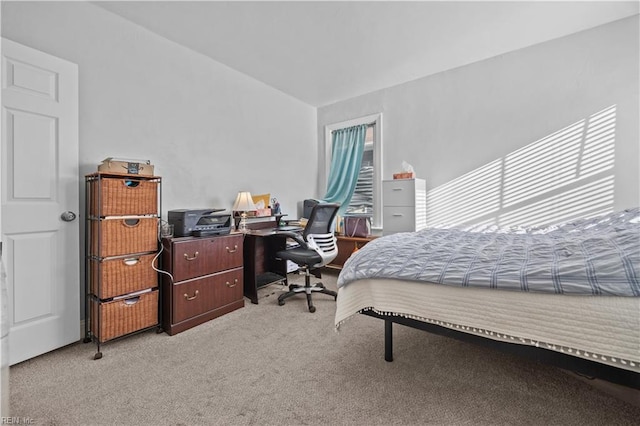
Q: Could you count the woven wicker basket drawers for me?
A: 4